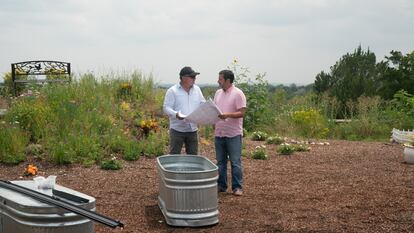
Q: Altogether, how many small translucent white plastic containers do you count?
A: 2